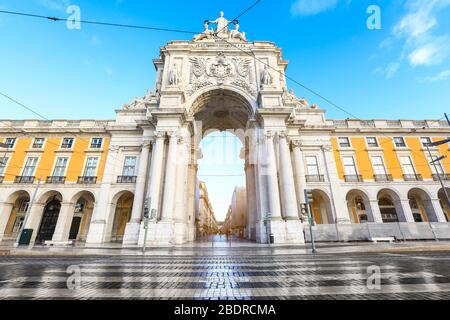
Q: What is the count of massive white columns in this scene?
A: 6